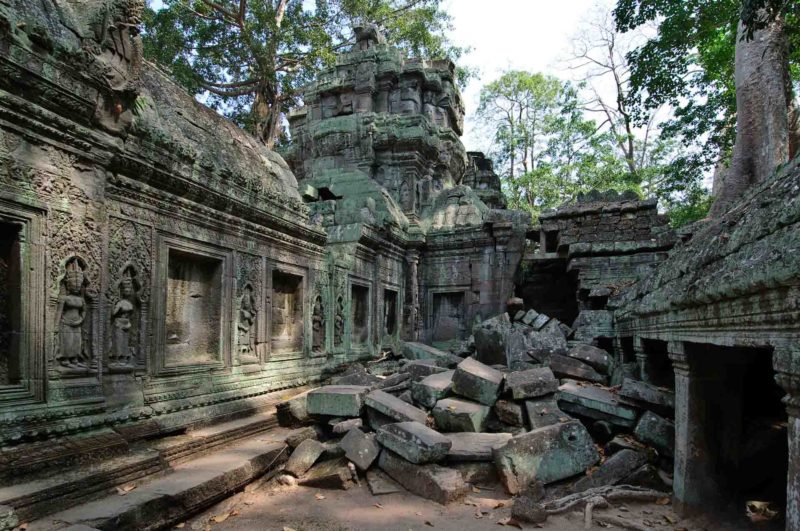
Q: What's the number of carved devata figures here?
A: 5